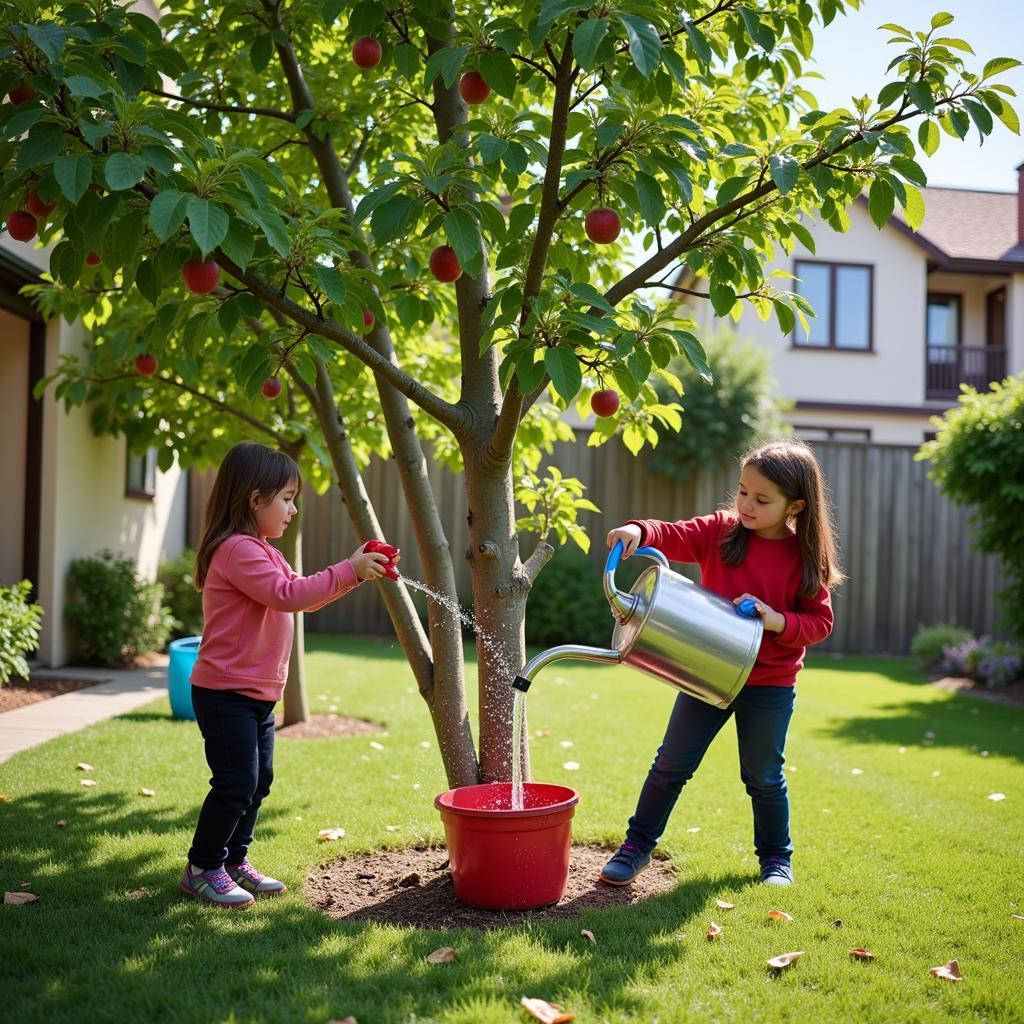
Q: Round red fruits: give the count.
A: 13